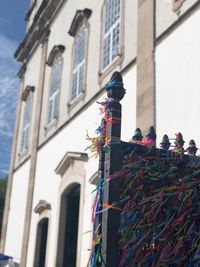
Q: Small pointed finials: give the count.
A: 5